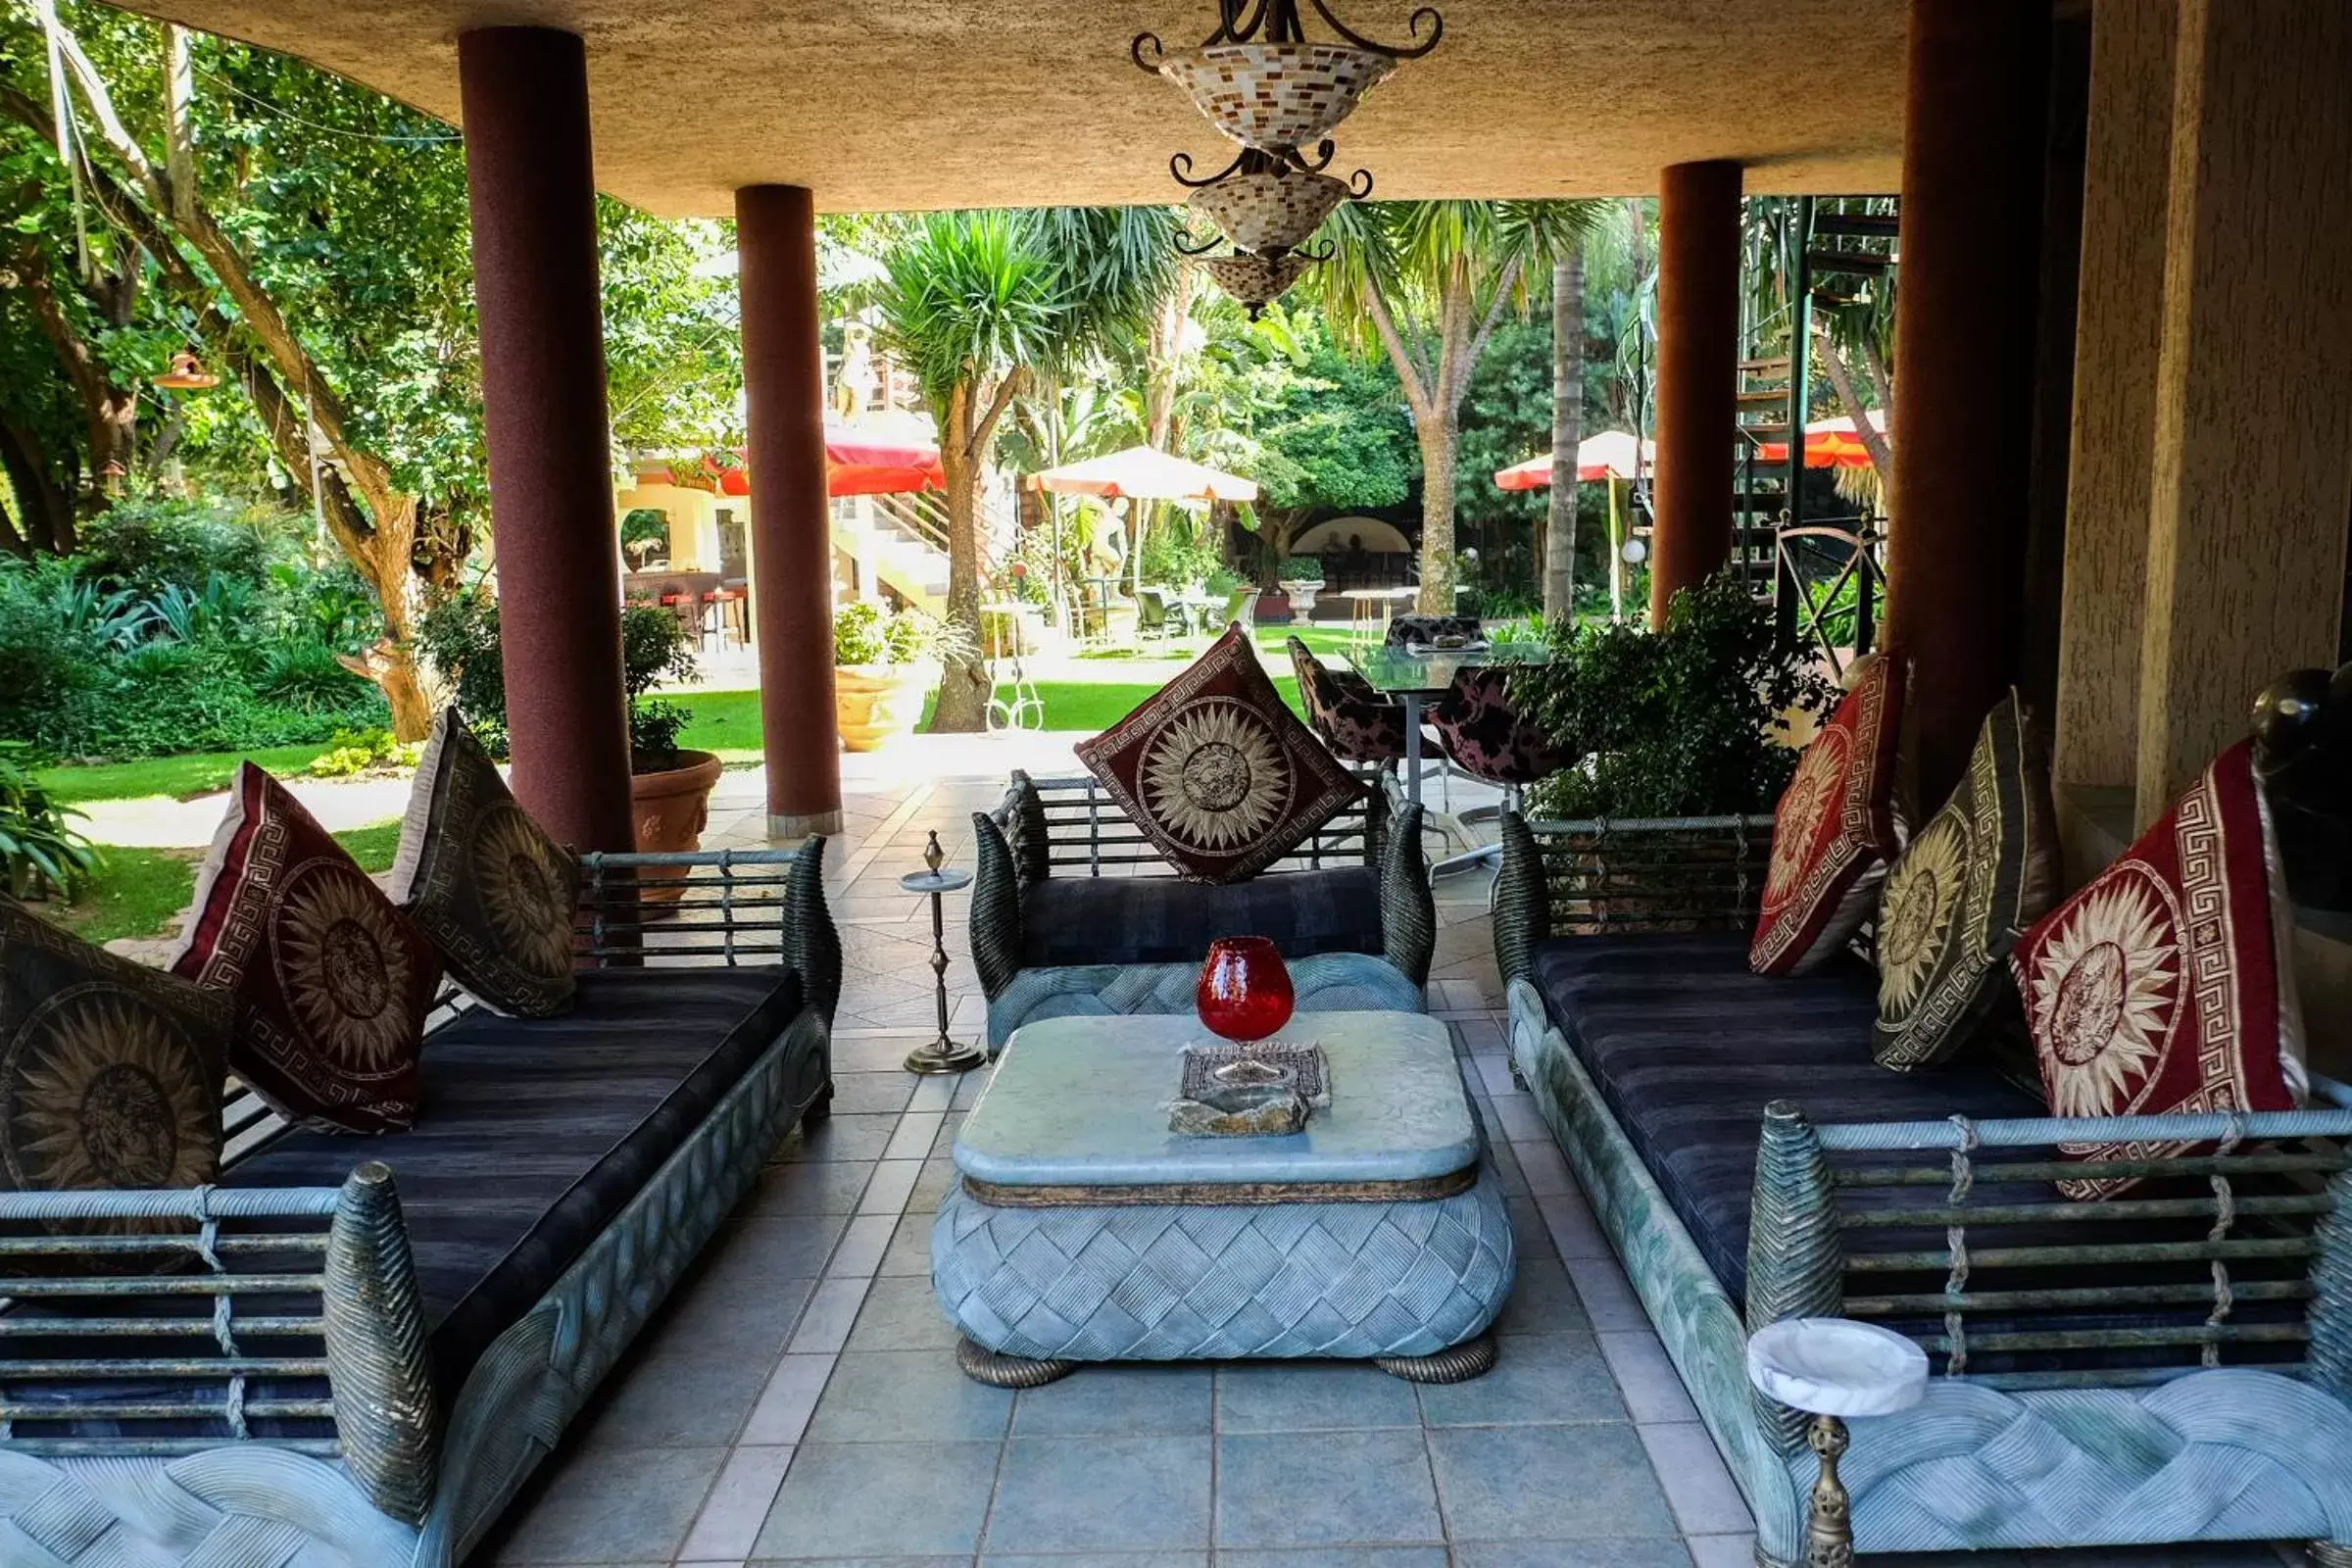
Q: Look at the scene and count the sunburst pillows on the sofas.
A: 7